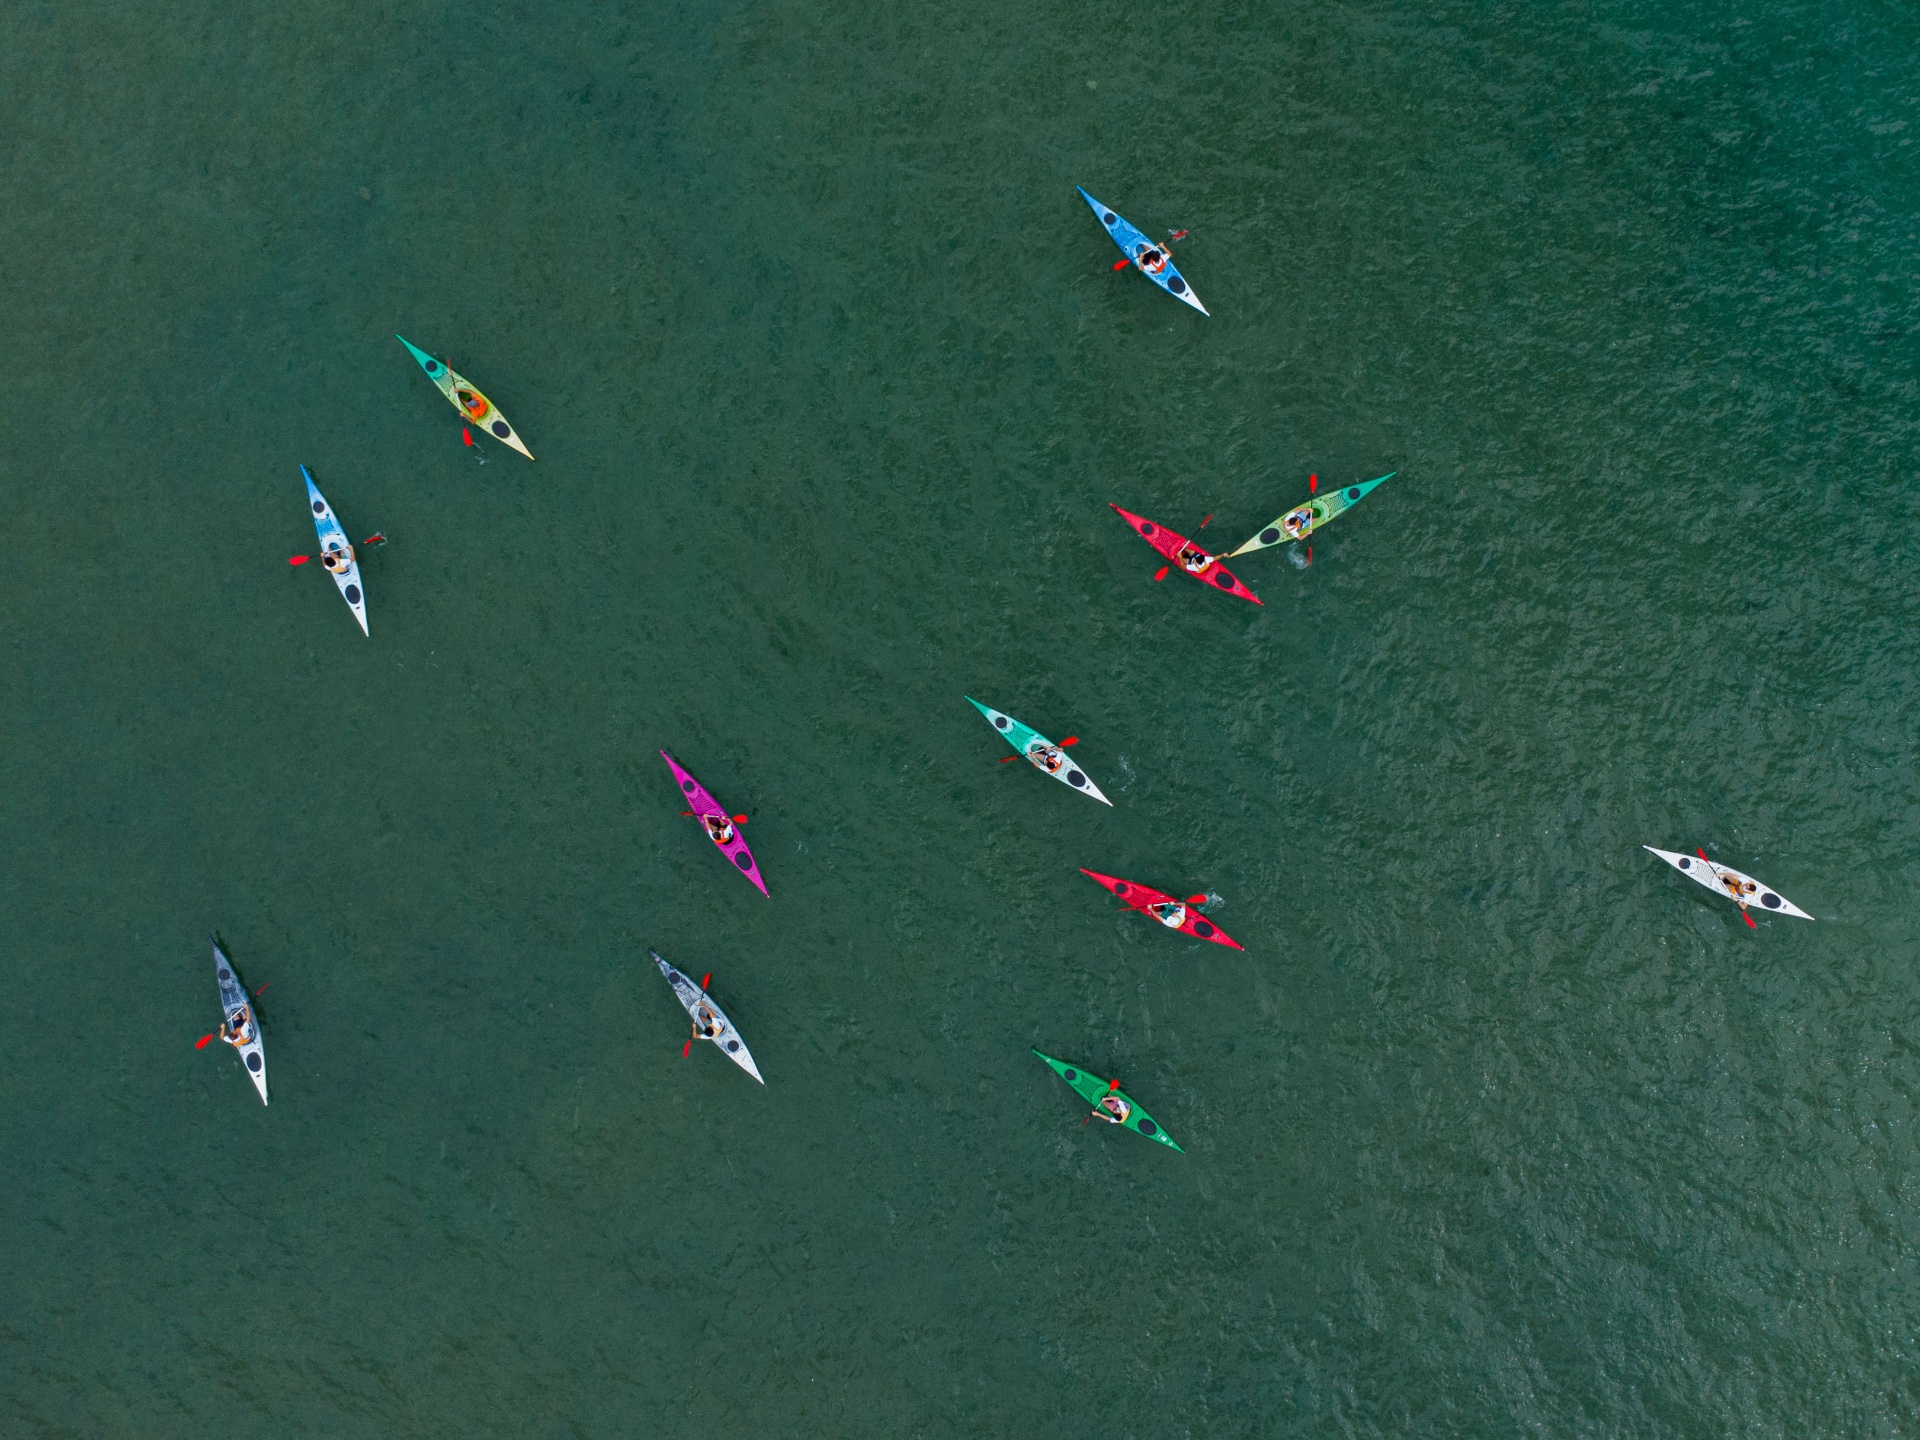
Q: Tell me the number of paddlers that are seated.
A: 12